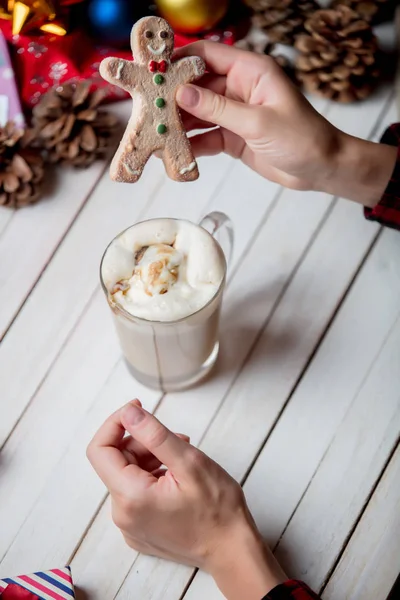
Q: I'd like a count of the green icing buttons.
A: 3